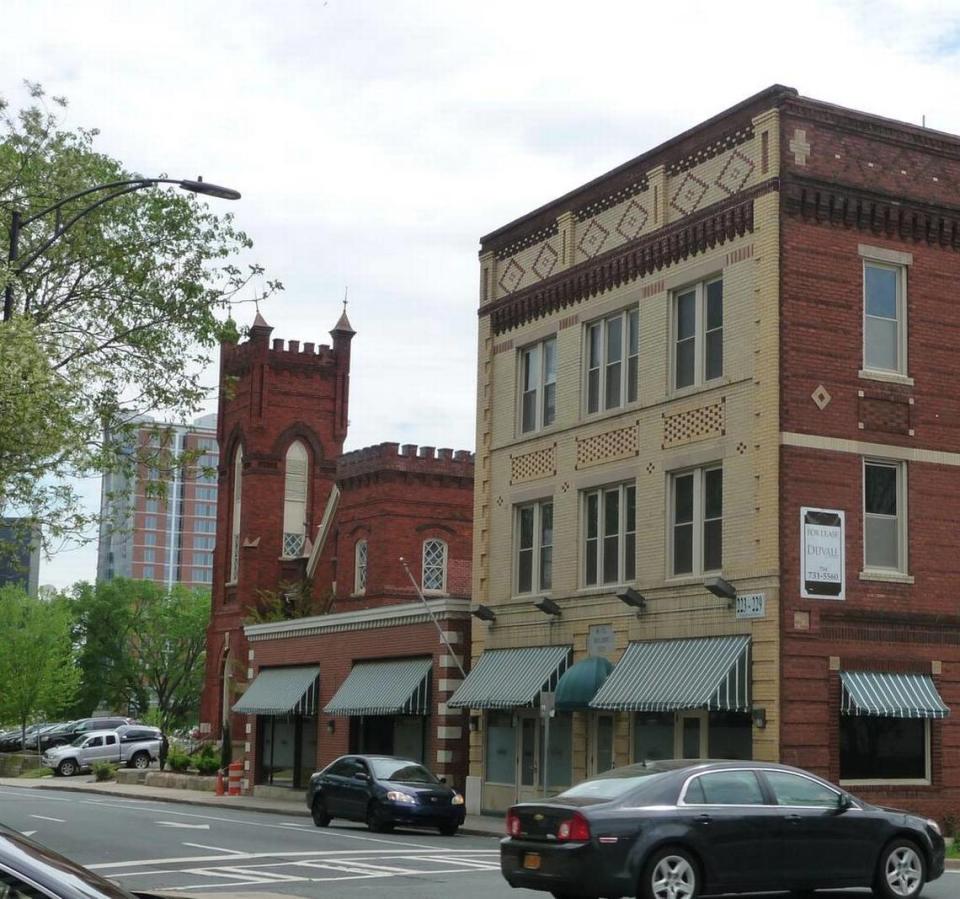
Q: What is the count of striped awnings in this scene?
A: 5